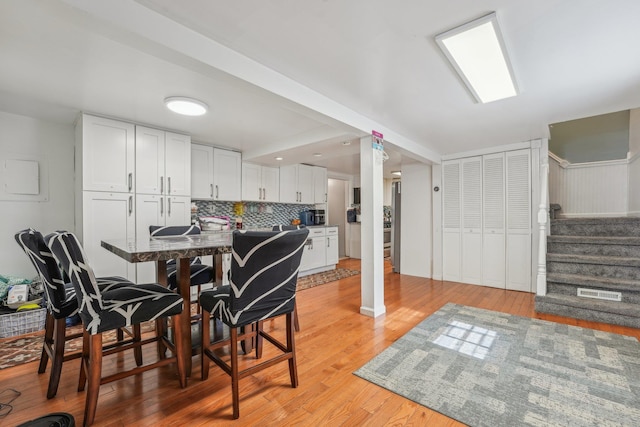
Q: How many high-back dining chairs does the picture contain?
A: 5